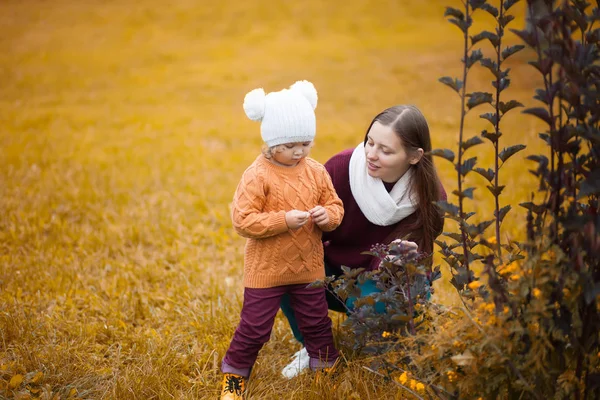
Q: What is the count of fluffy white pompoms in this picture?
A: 2